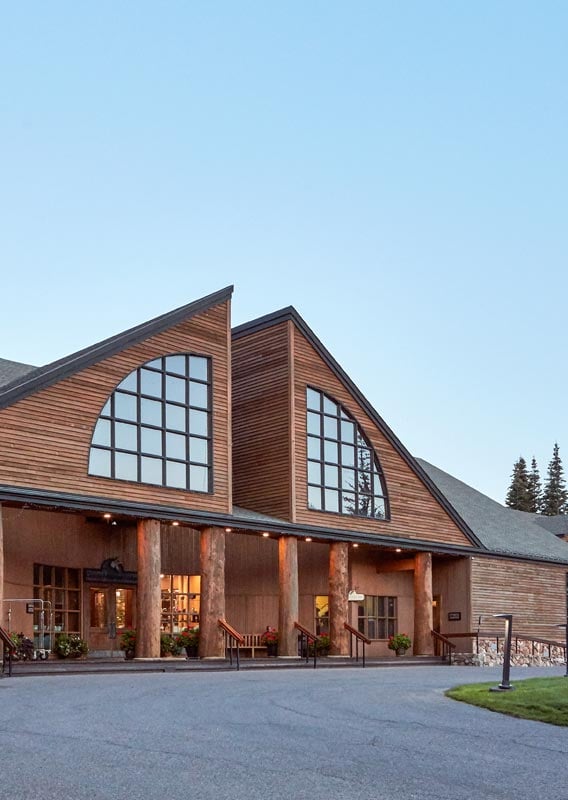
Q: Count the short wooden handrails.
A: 5